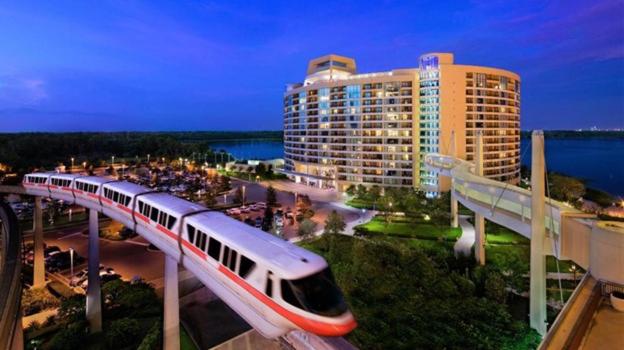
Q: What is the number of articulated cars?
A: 6